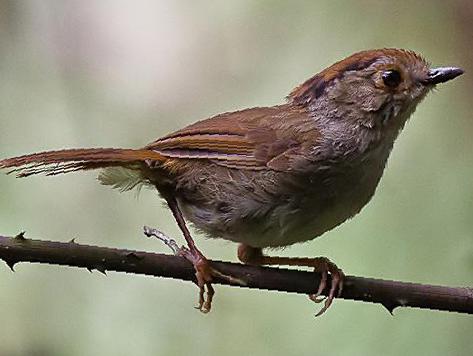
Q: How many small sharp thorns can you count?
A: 6